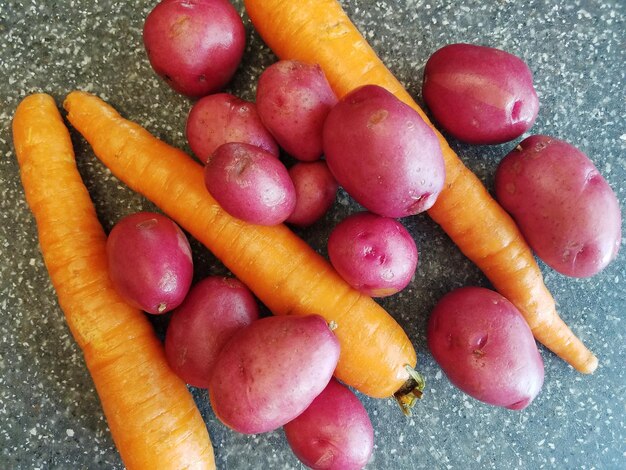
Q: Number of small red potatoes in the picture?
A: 14